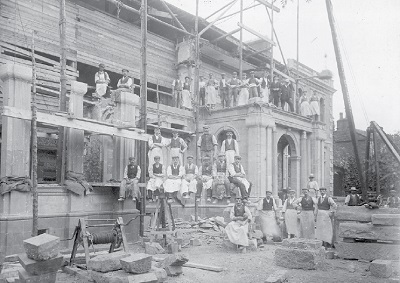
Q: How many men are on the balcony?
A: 13